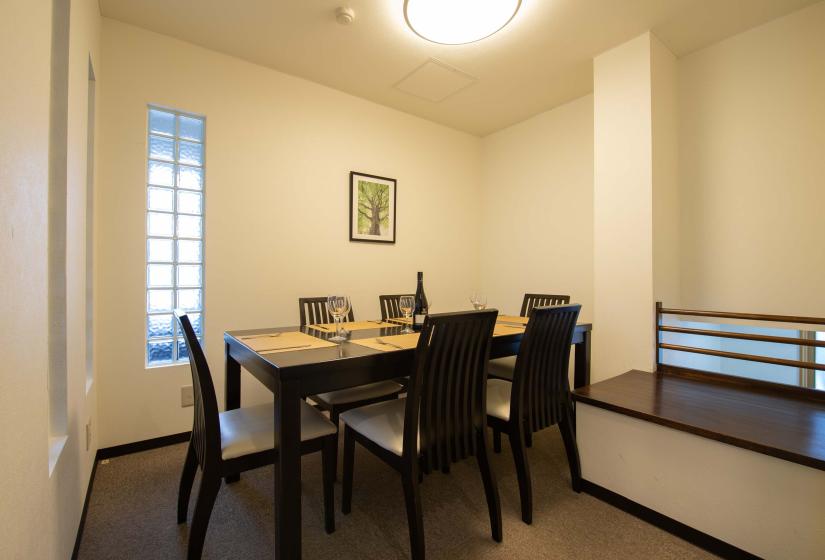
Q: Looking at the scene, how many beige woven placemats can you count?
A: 6